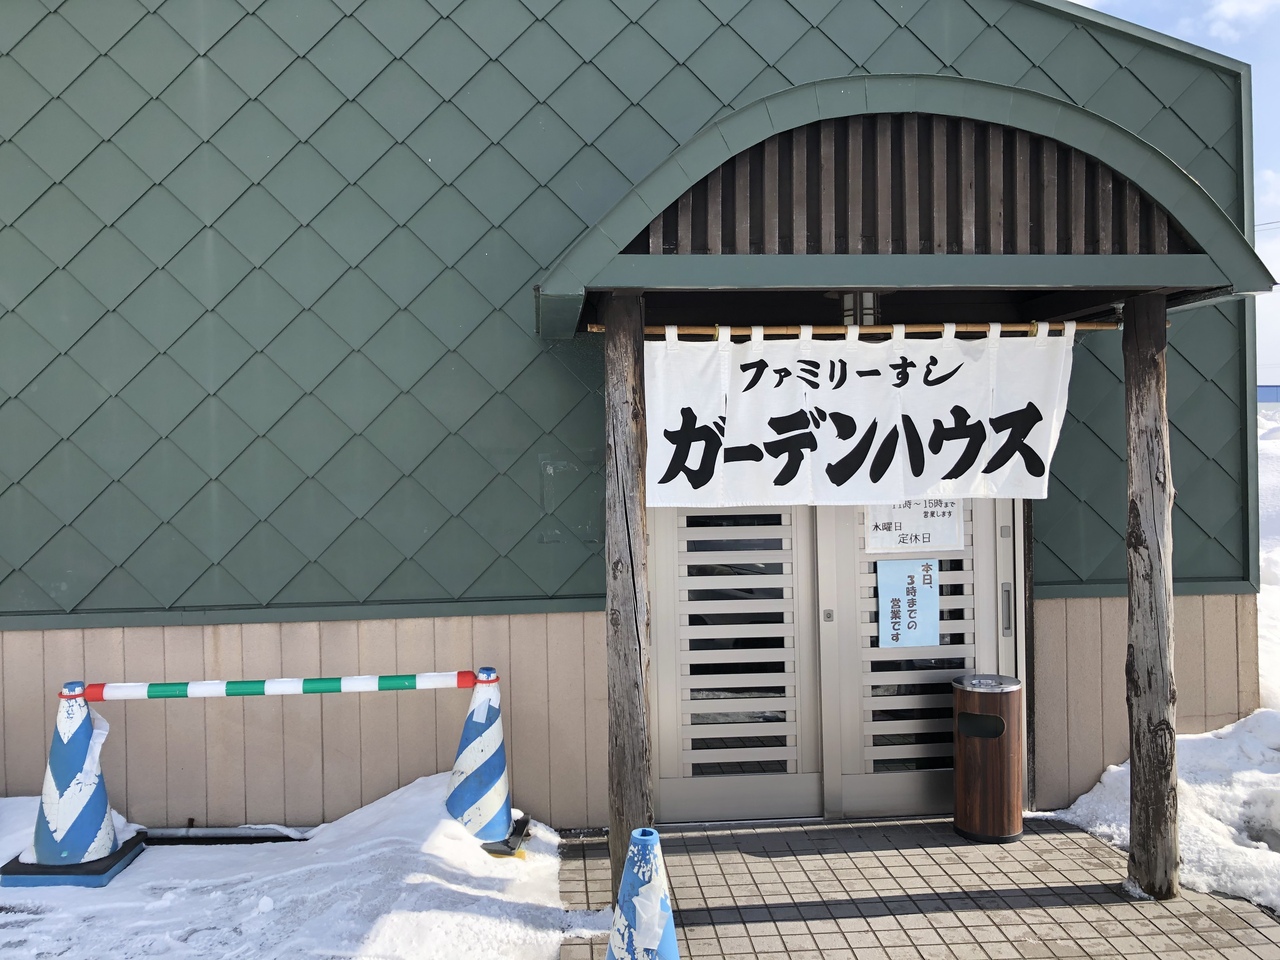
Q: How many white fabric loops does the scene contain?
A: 10